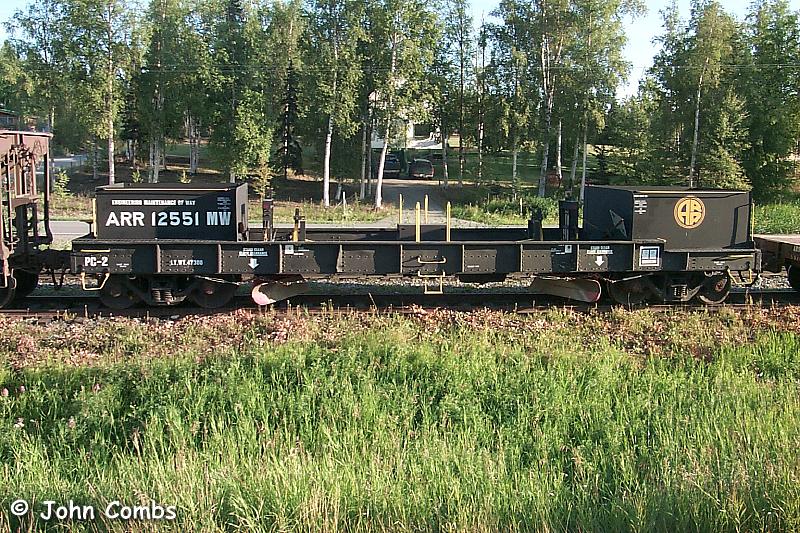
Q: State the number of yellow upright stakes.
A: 4